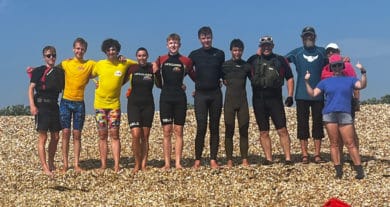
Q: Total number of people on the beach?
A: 11